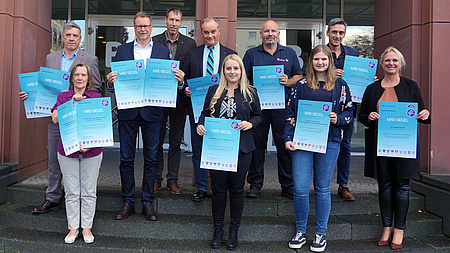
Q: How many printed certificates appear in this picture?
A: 12